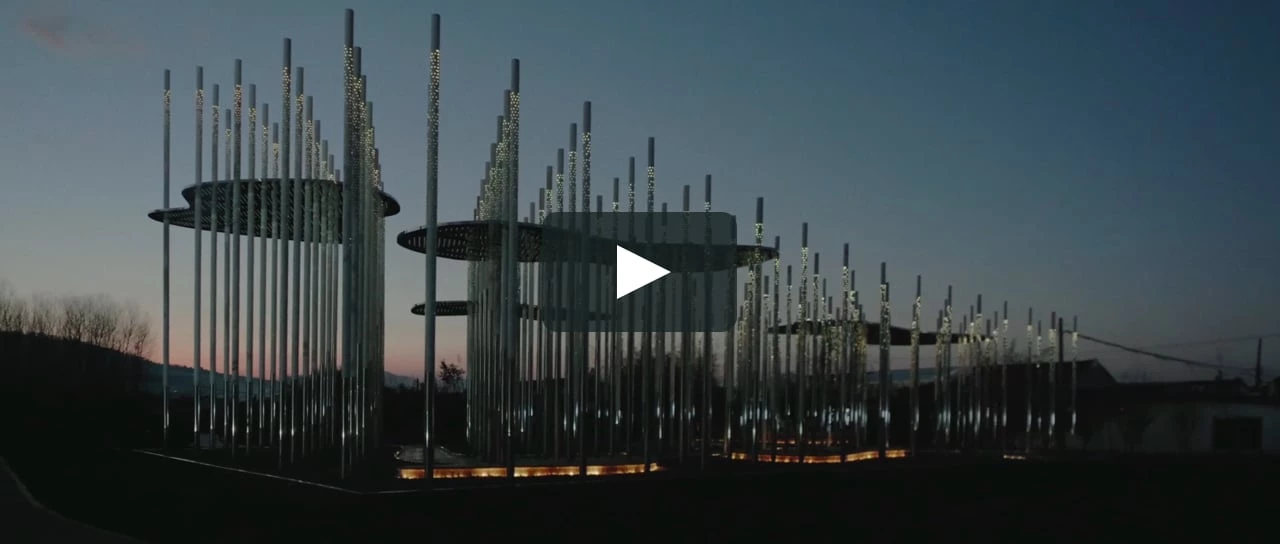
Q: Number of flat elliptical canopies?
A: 4